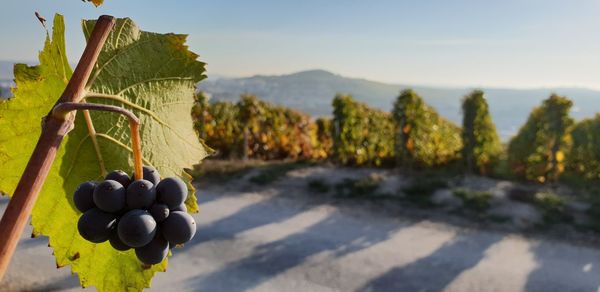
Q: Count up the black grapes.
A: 13